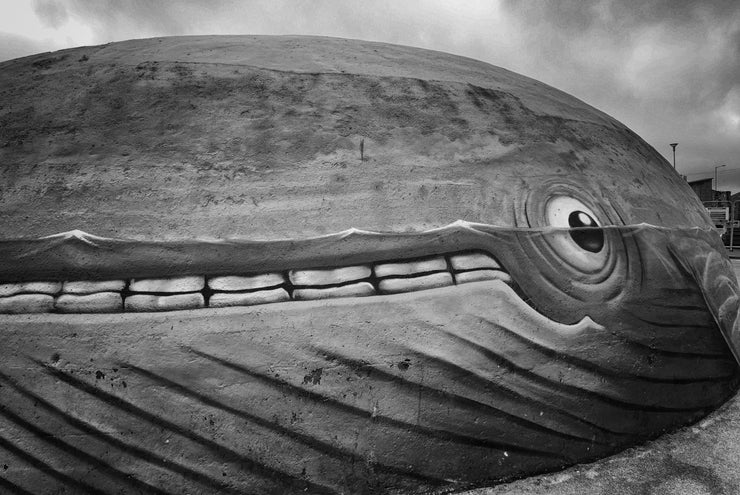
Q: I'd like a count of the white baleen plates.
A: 14